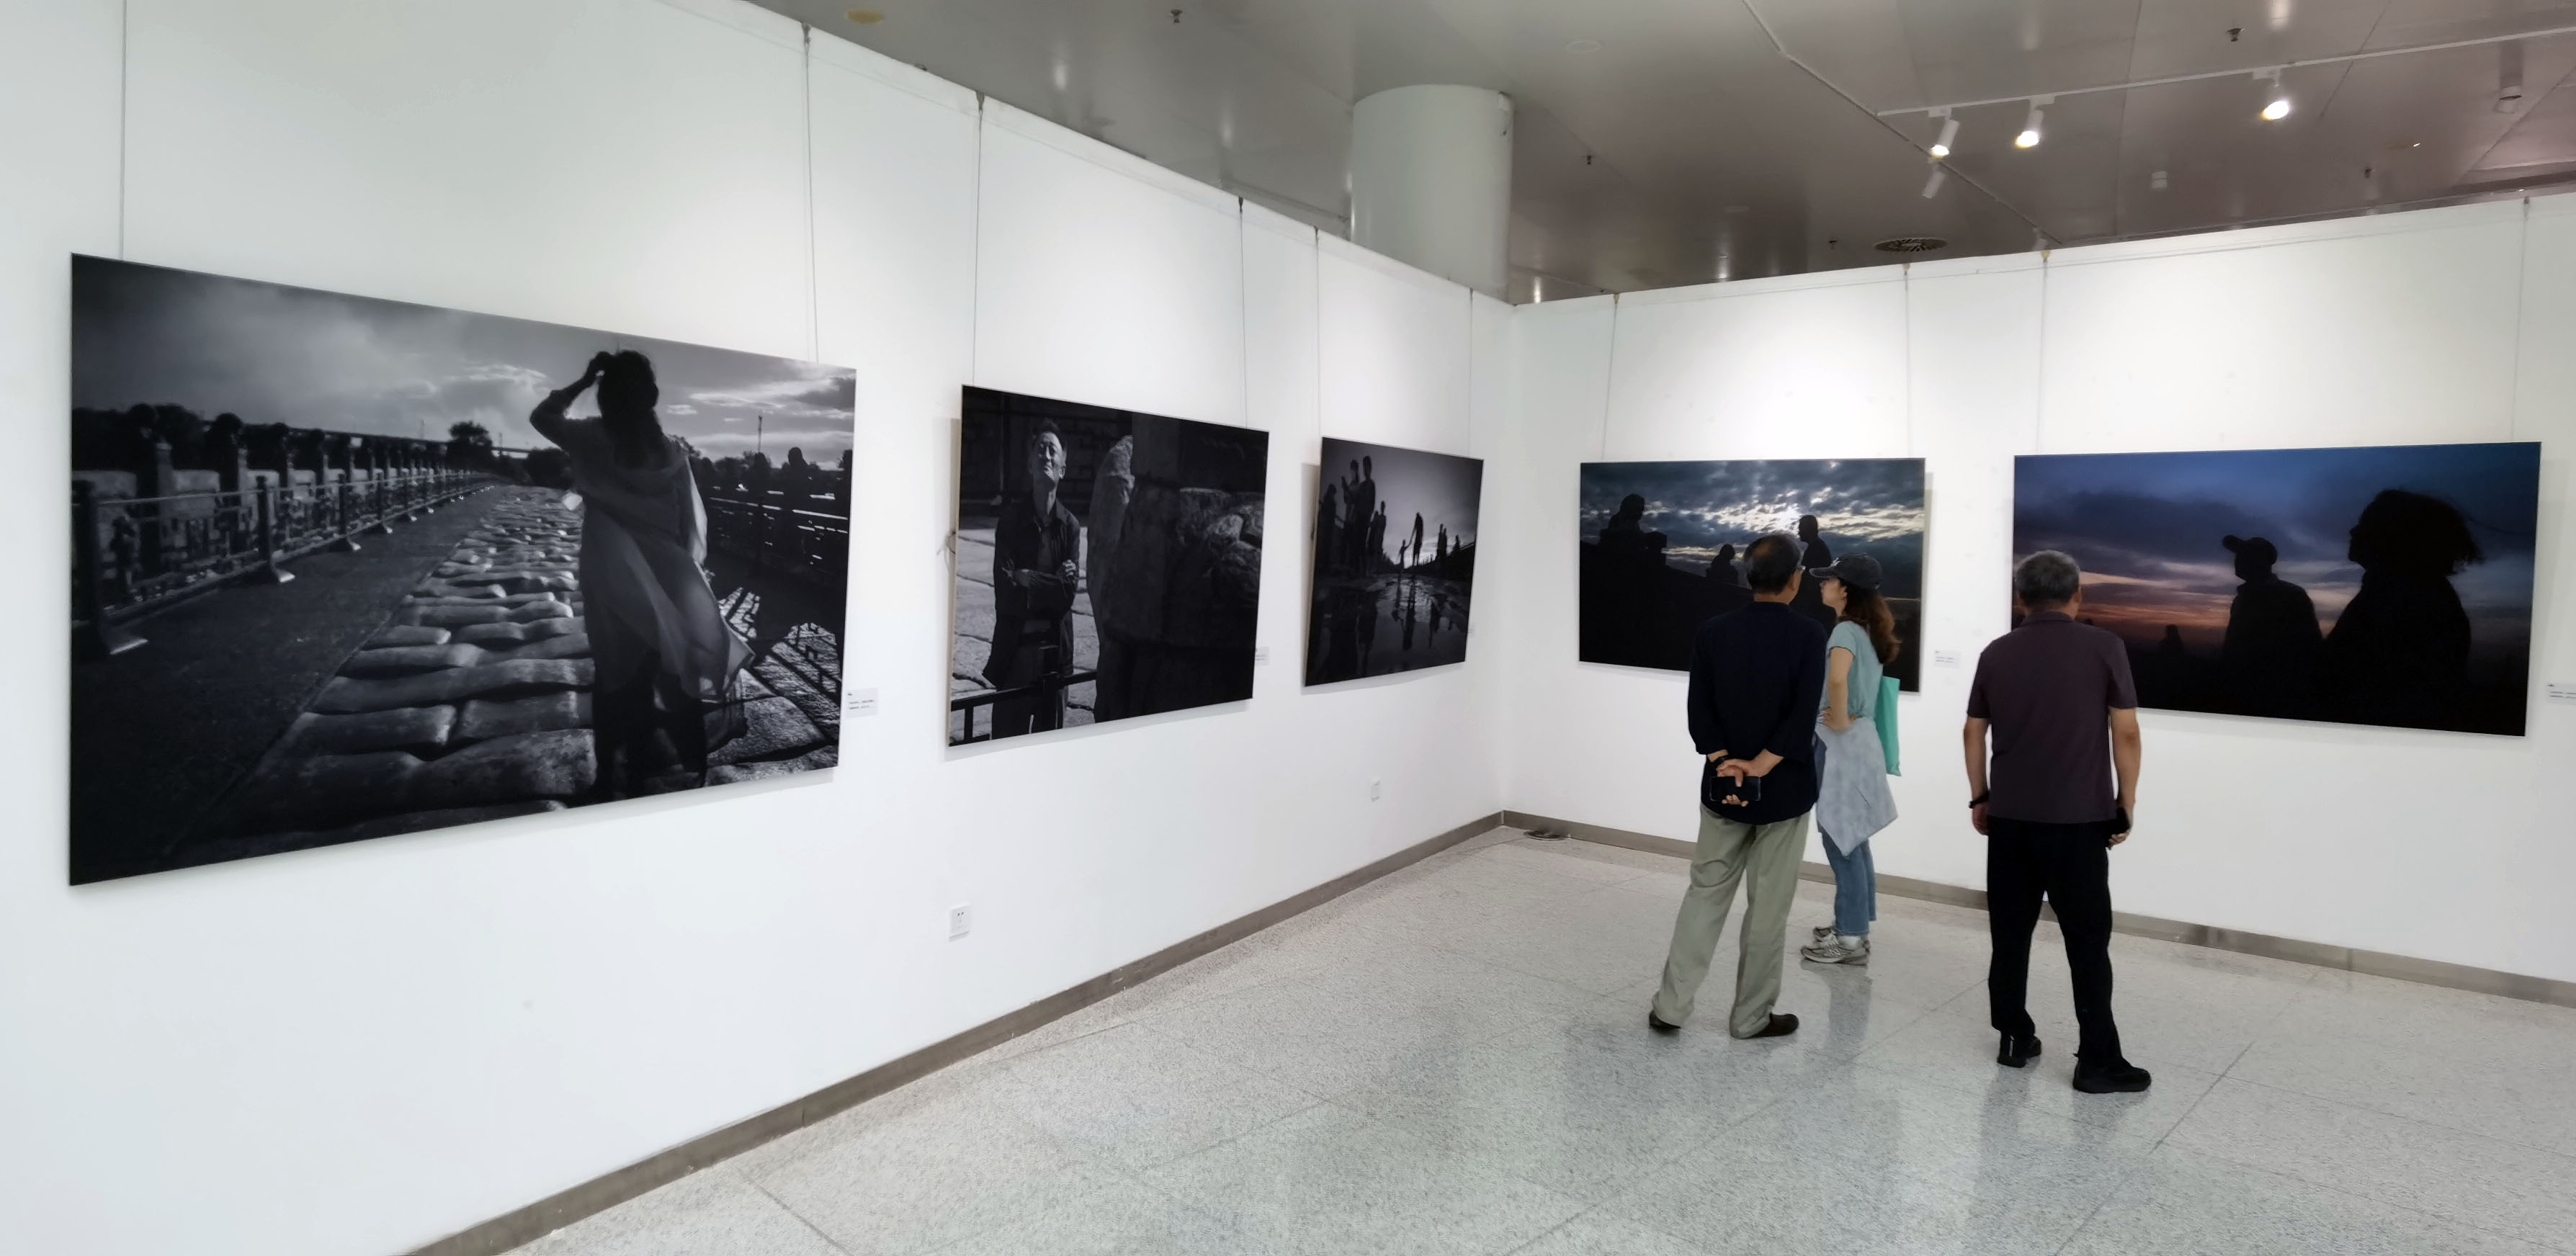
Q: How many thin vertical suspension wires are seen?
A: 10